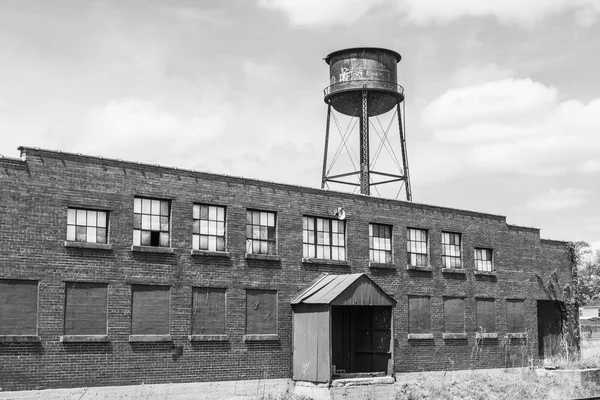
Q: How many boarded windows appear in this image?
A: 9